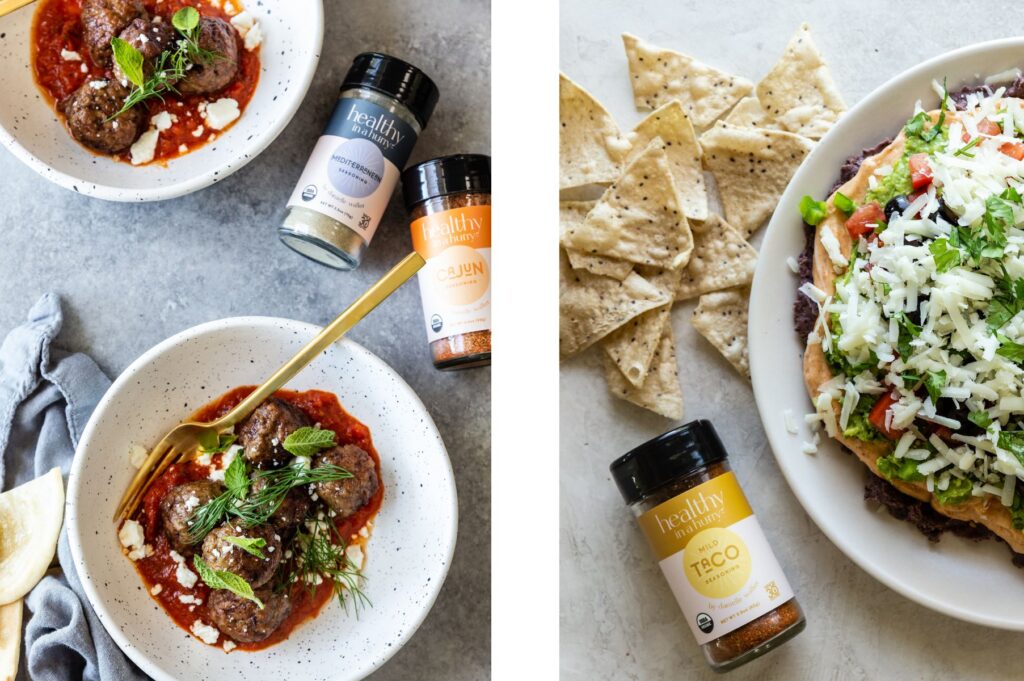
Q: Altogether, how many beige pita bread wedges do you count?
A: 2